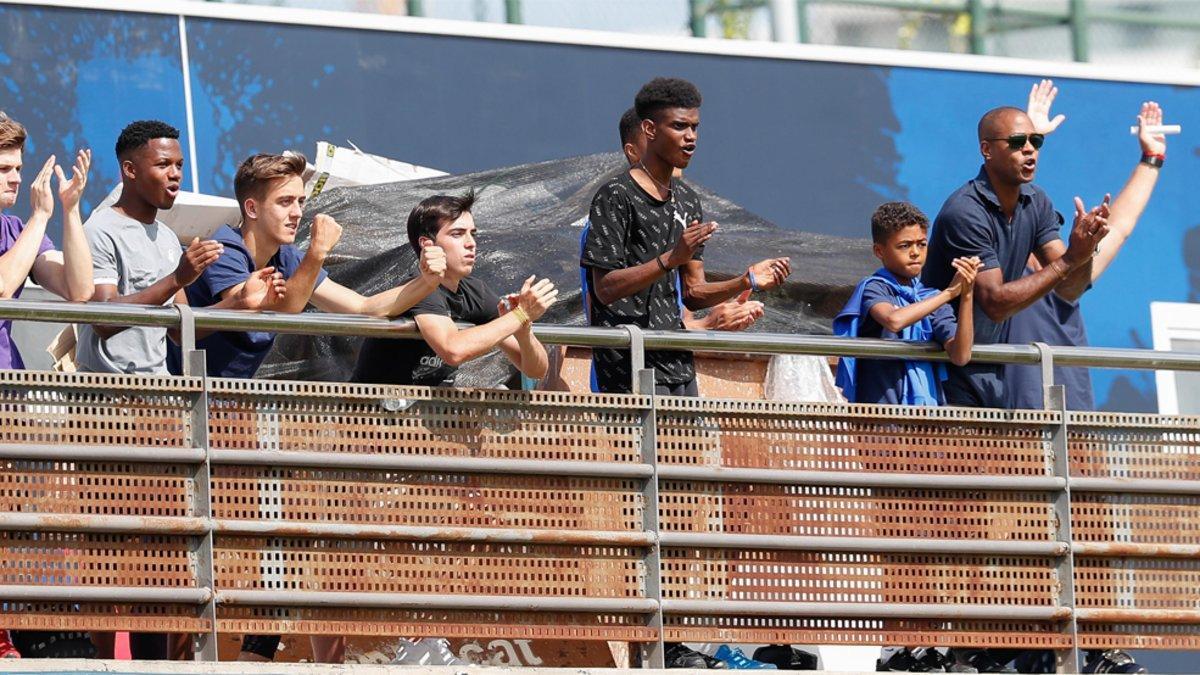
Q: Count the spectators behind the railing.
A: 9